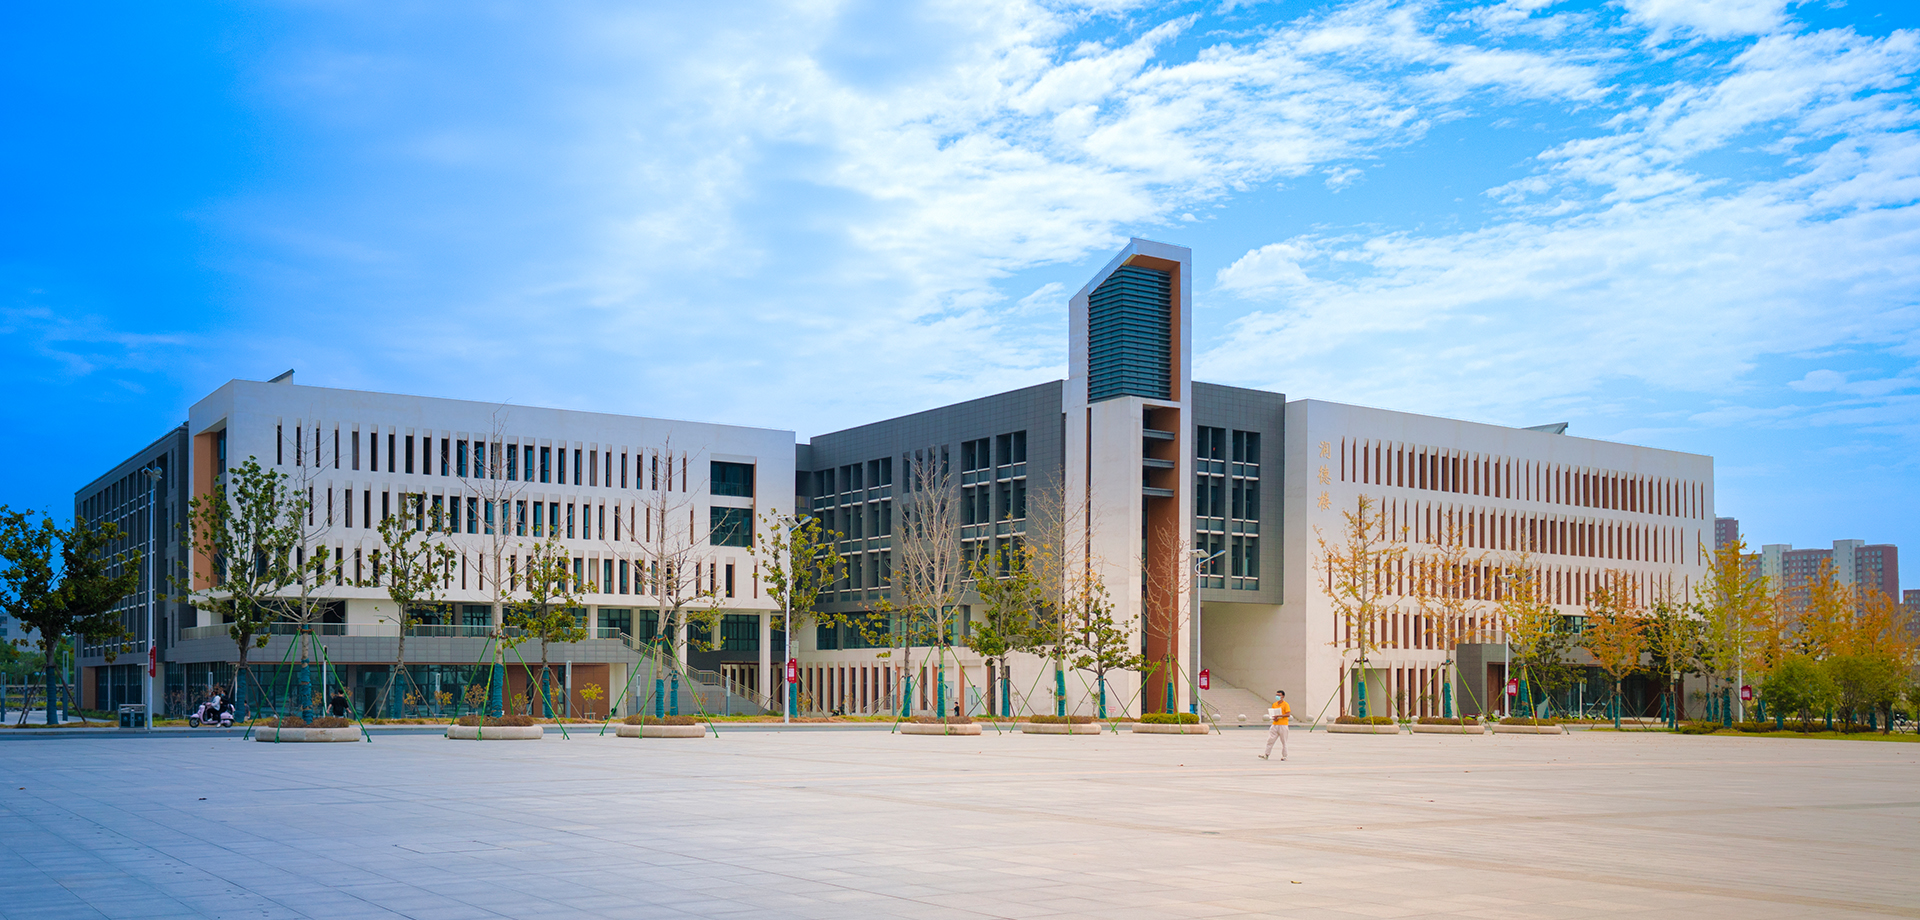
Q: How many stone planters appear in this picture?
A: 9